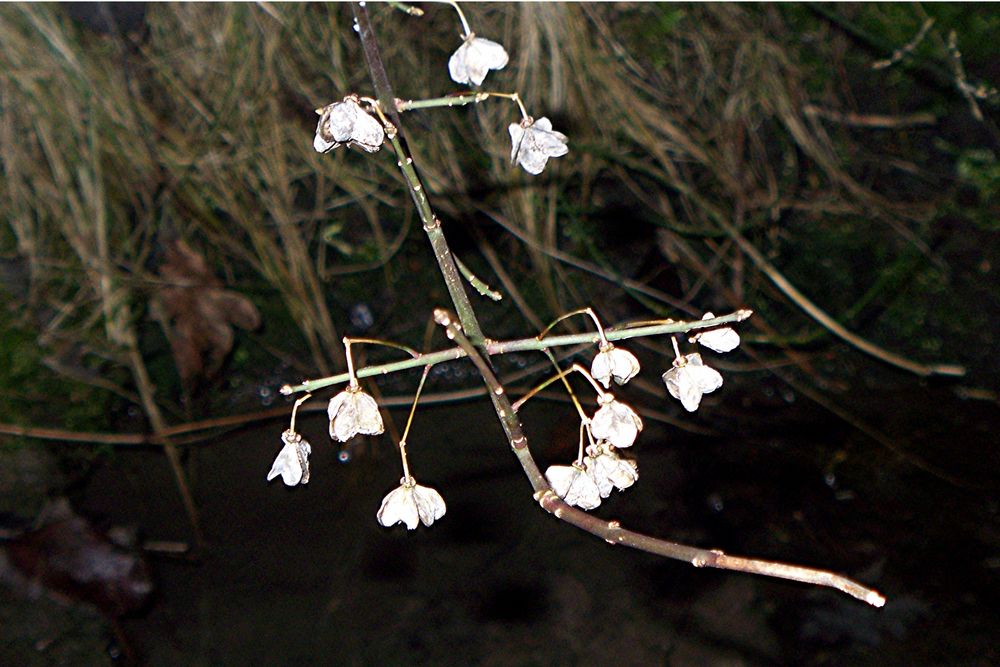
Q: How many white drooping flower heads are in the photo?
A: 12